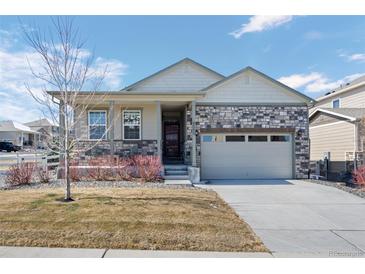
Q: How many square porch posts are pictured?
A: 4